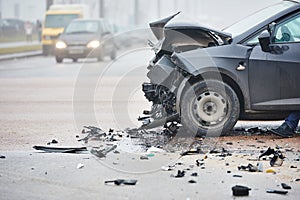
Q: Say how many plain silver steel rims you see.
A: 1